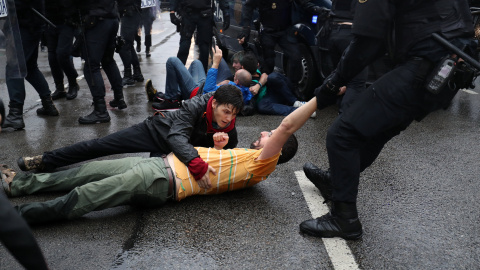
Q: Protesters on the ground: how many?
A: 5